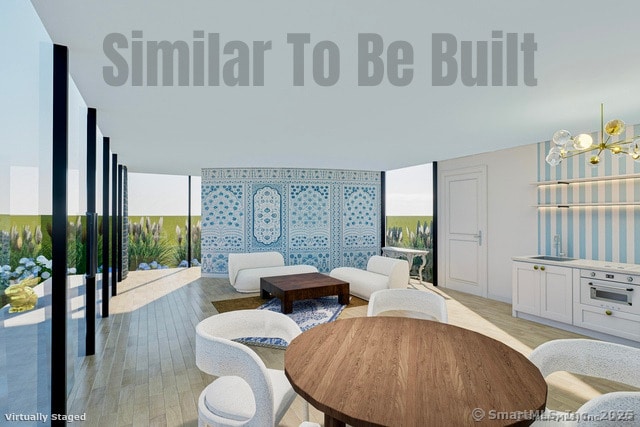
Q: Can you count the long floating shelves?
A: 2